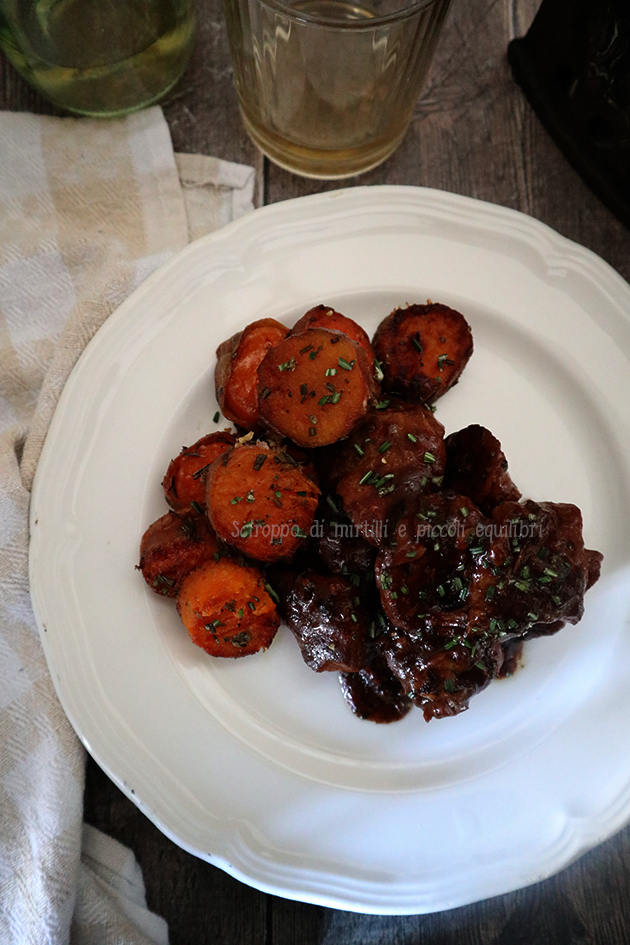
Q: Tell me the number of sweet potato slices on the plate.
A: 8